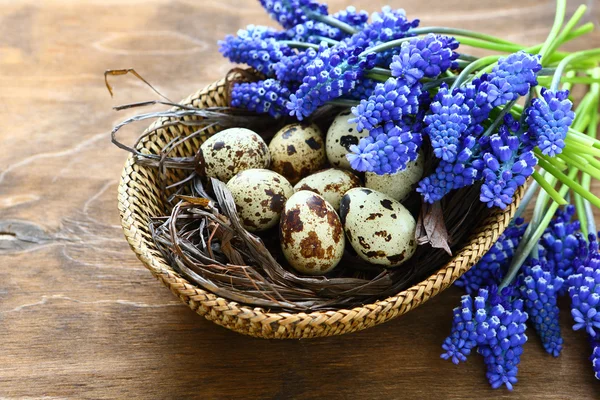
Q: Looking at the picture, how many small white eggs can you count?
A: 8